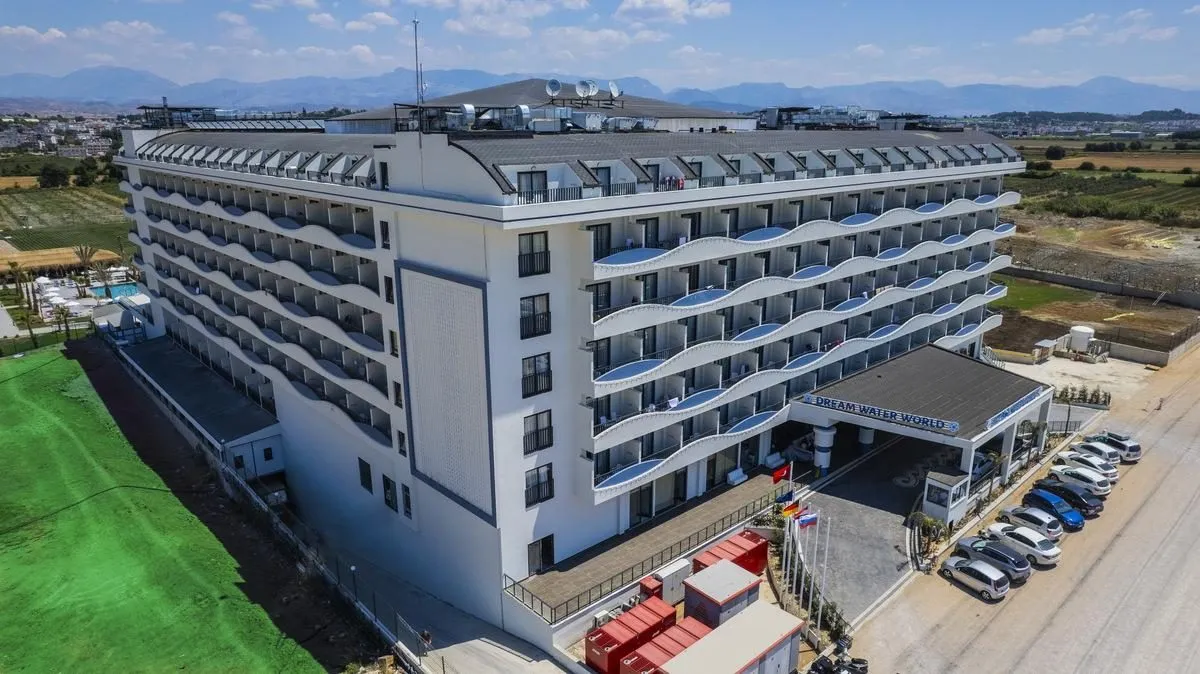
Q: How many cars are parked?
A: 10